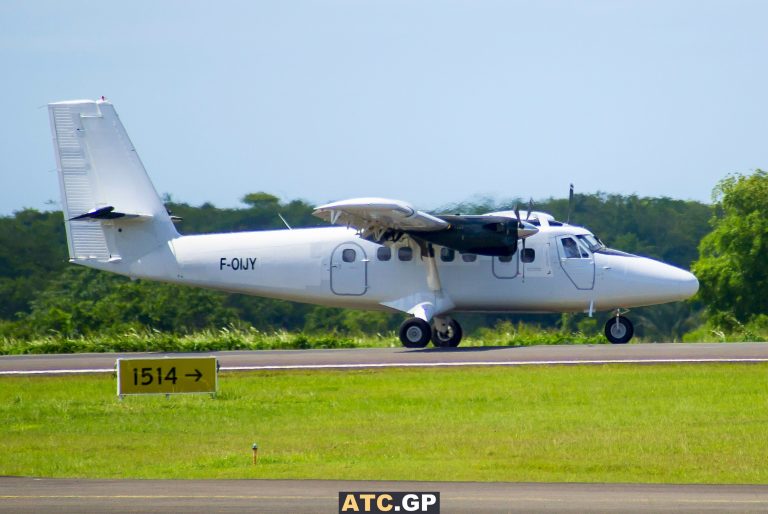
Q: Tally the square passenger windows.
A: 7